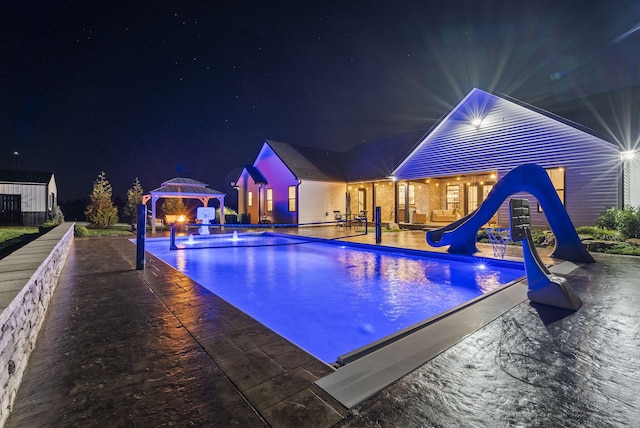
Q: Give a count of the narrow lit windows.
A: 3